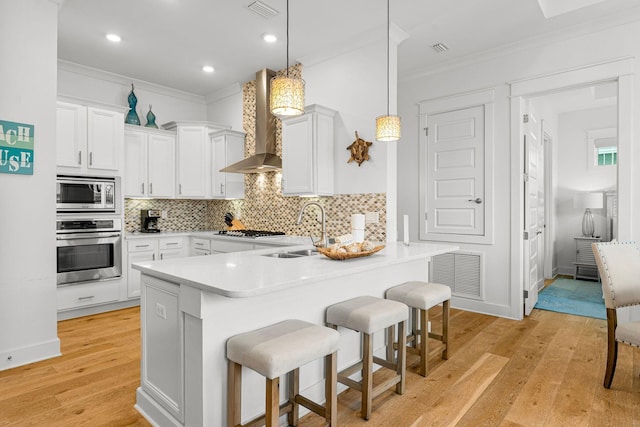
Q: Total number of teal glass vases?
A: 2